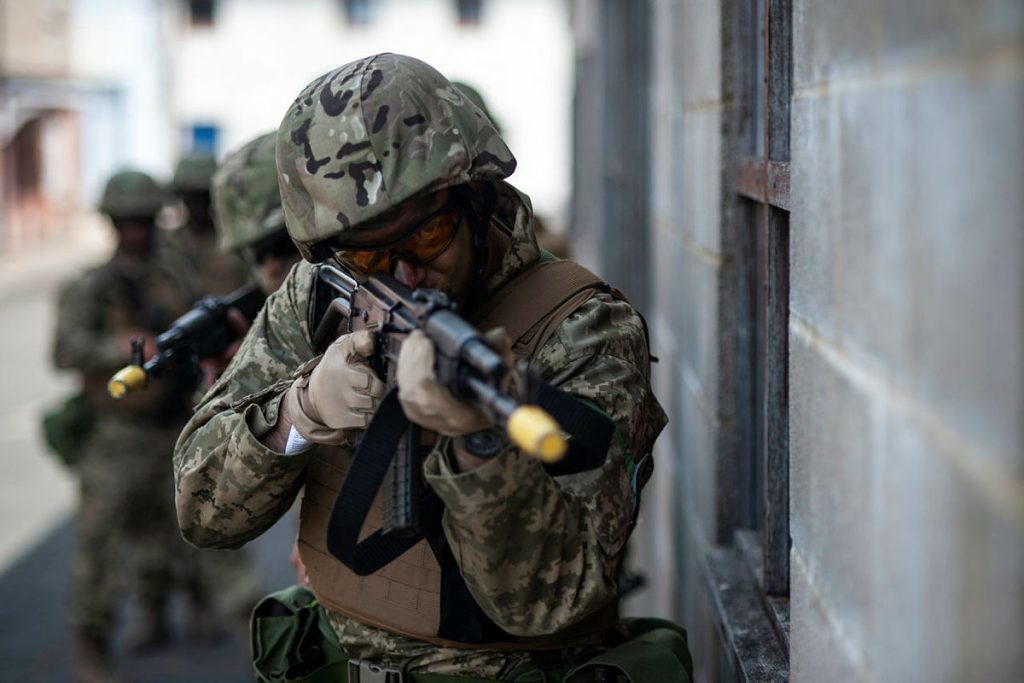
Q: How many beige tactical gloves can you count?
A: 2